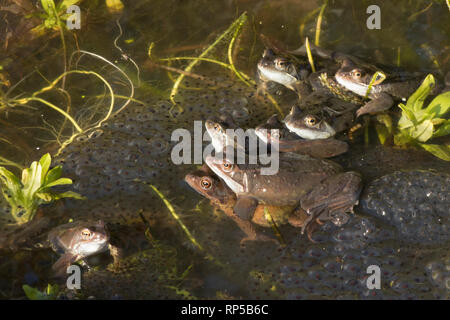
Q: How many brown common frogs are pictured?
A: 8